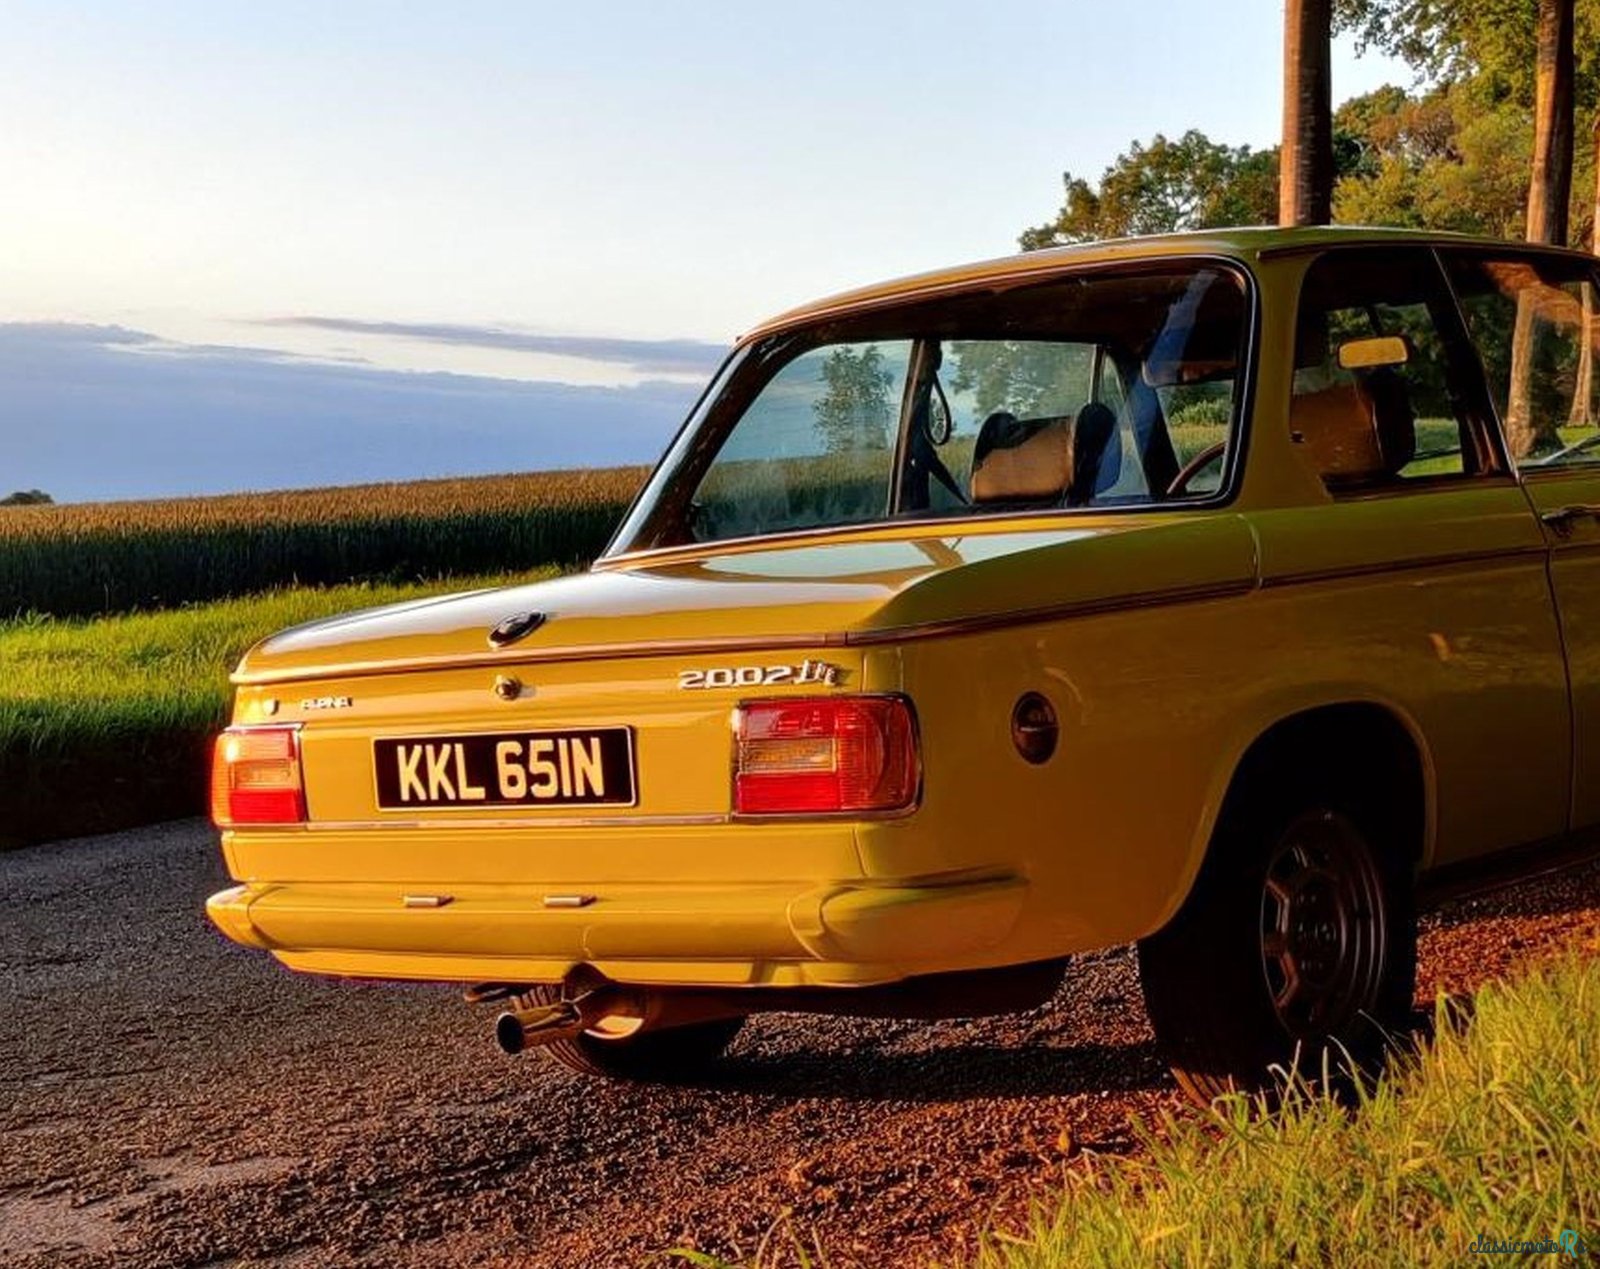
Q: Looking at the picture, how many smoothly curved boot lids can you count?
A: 1